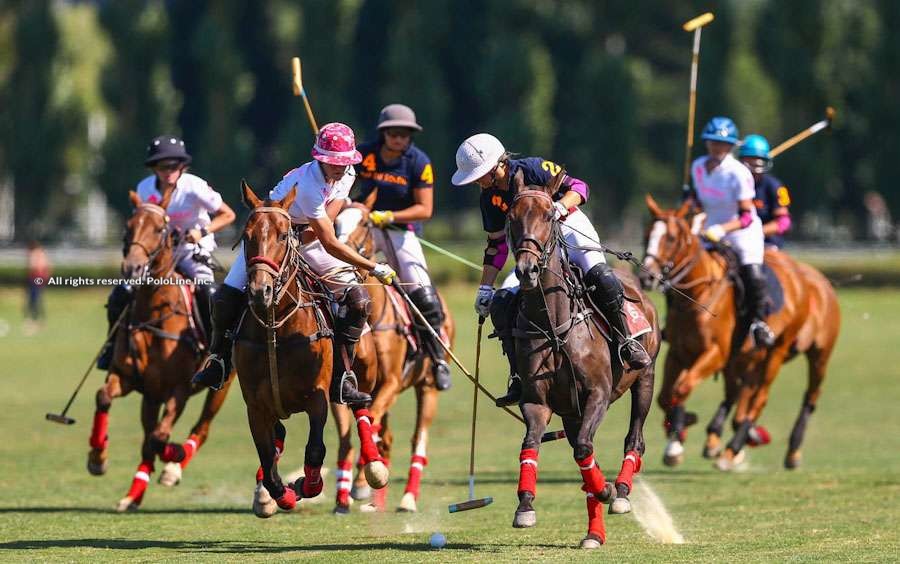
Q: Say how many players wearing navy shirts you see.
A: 3